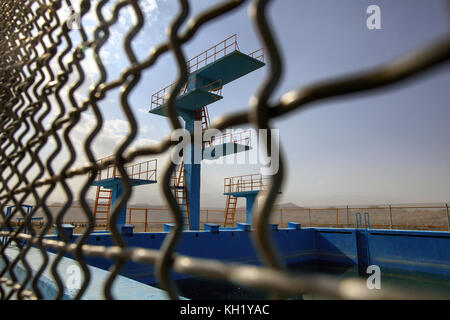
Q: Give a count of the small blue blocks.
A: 7